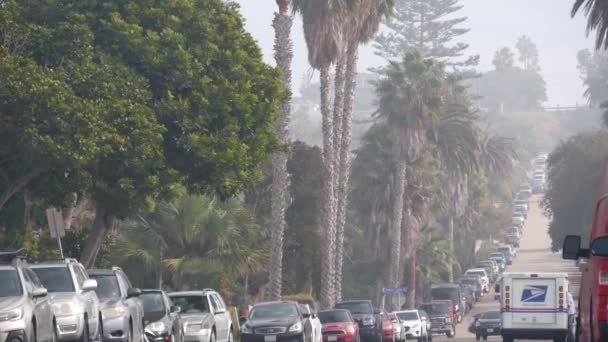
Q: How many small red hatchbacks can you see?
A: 1